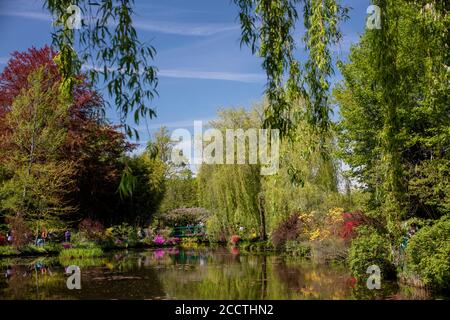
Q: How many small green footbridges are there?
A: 1